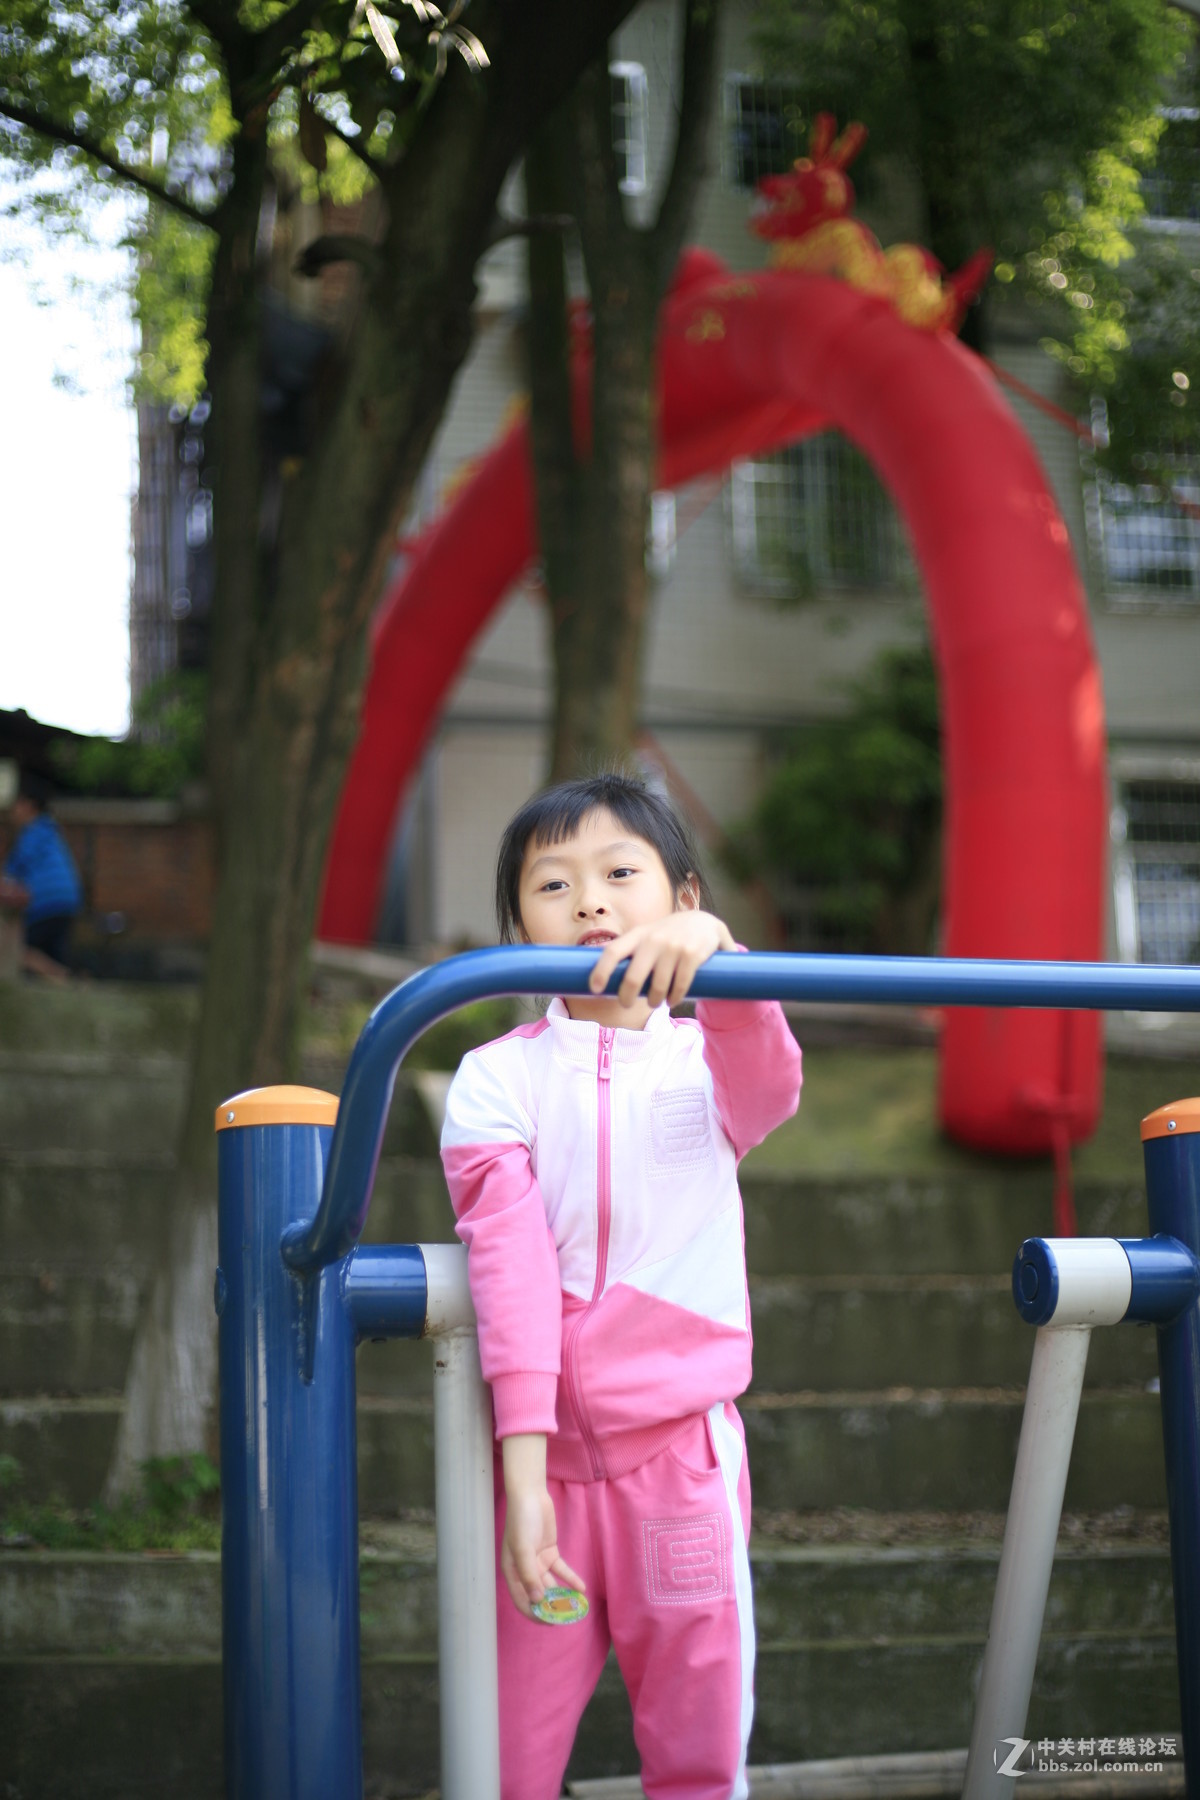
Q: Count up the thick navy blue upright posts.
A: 2